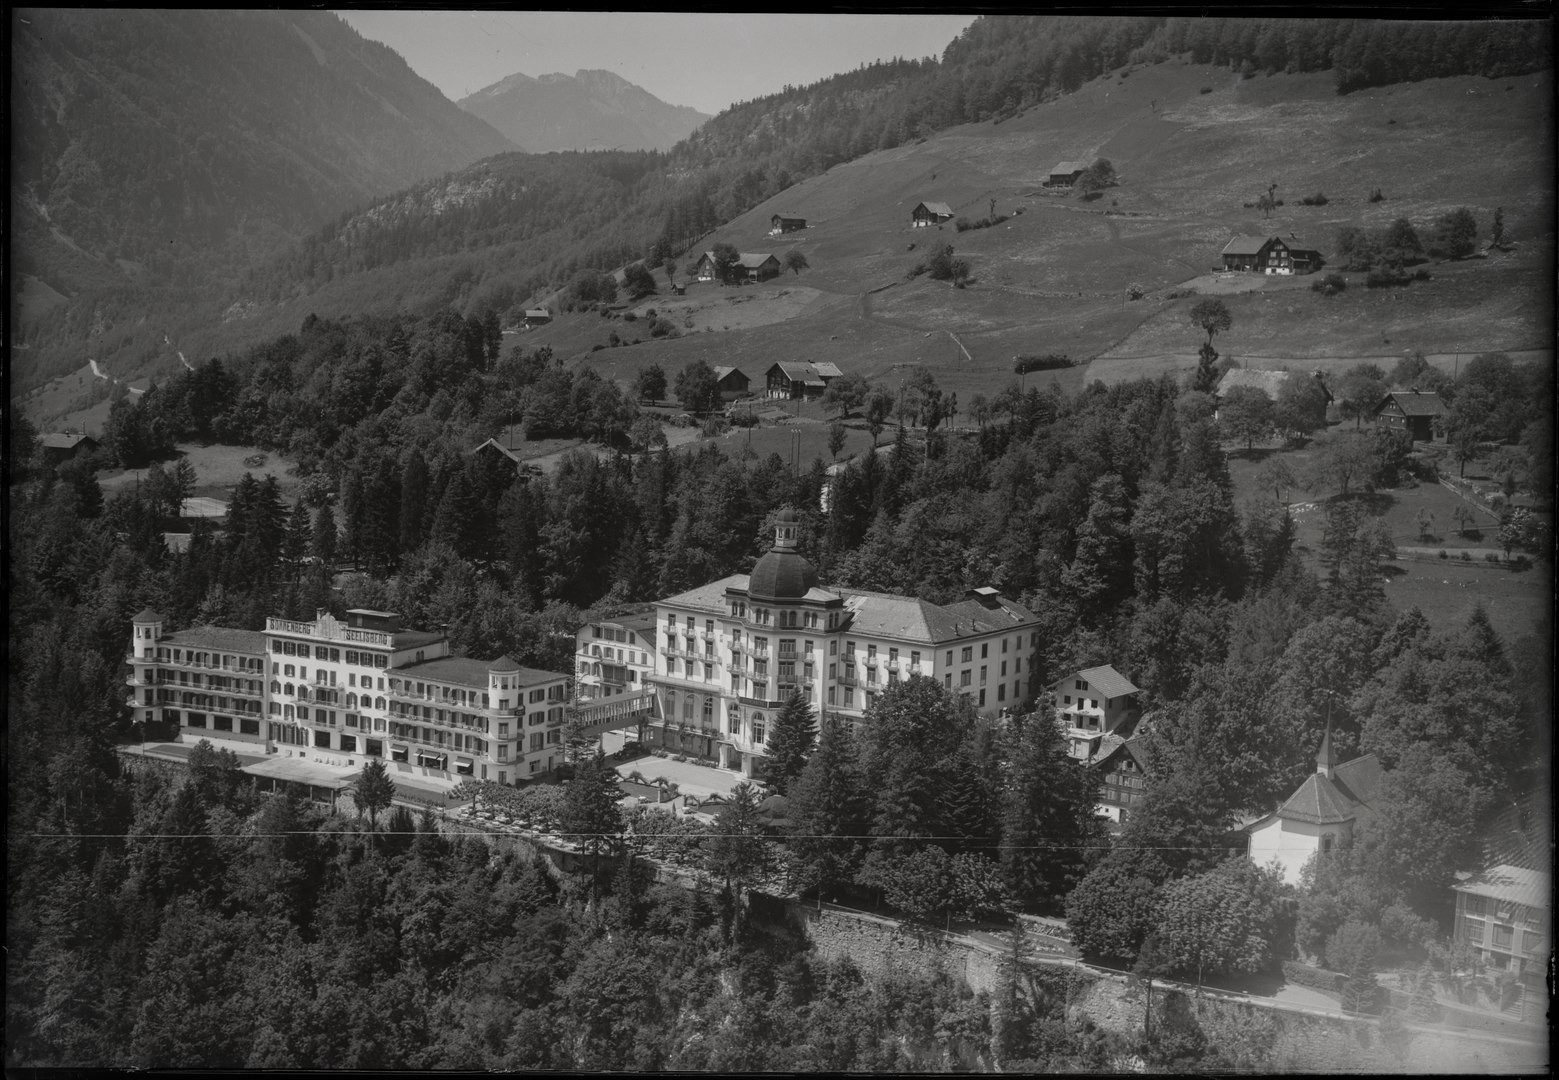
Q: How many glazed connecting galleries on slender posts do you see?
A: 1